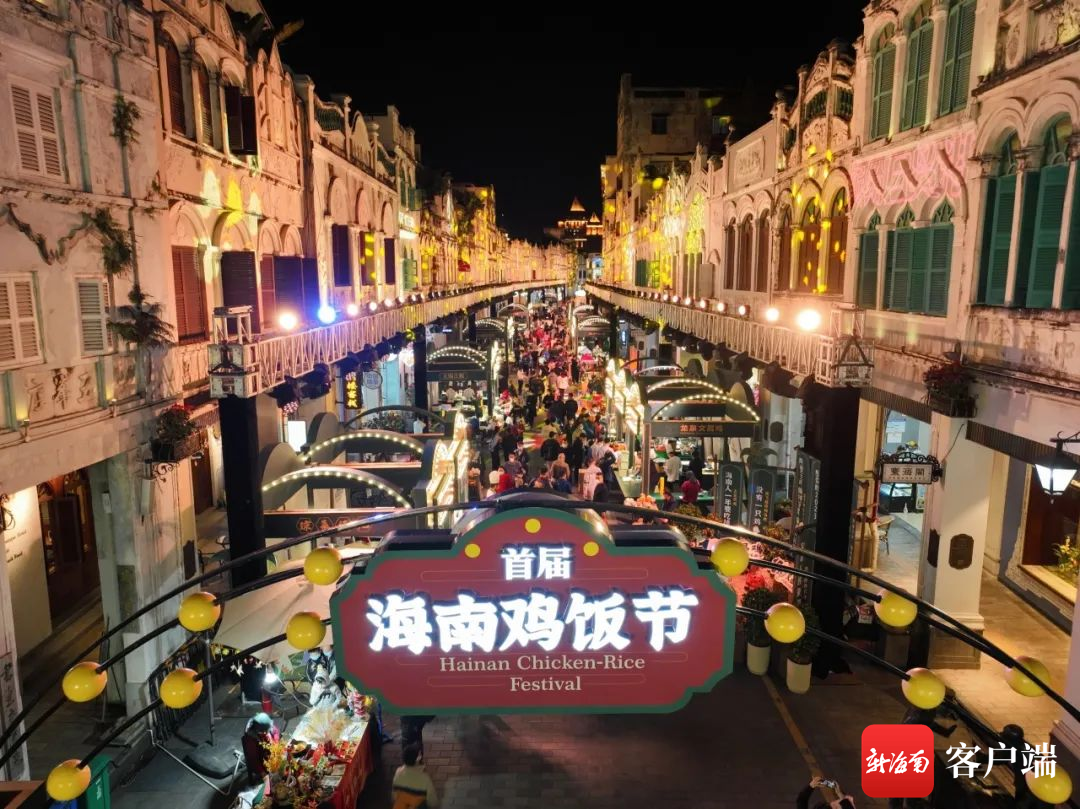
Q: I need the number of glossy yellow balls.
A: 12